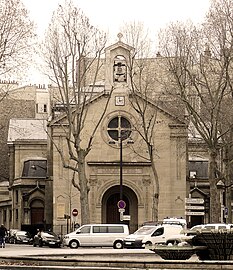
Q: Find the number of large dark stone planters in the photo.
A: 2